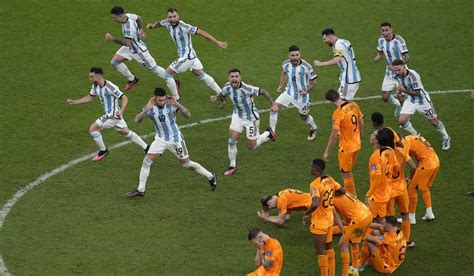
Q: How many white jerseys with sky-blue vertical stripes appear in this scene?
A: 9